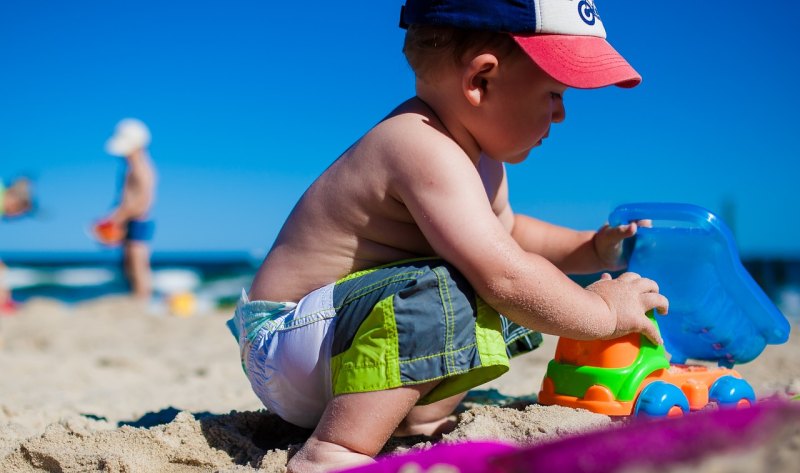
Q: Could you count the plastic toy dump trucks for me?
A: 1